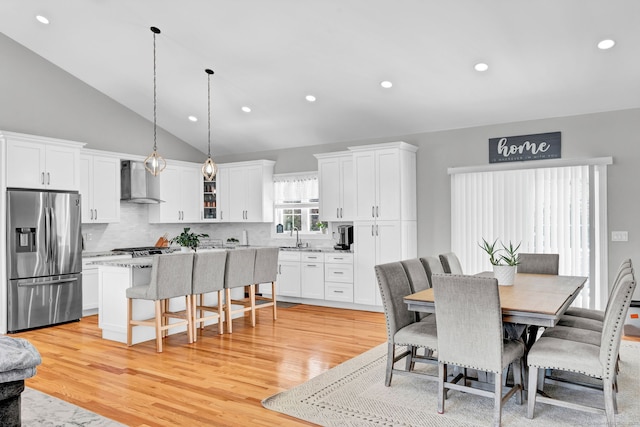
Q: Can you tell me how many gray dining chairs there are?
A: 10